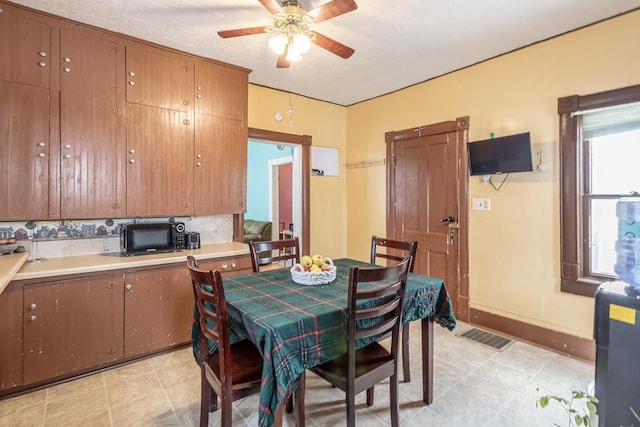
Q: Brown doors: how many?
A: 1